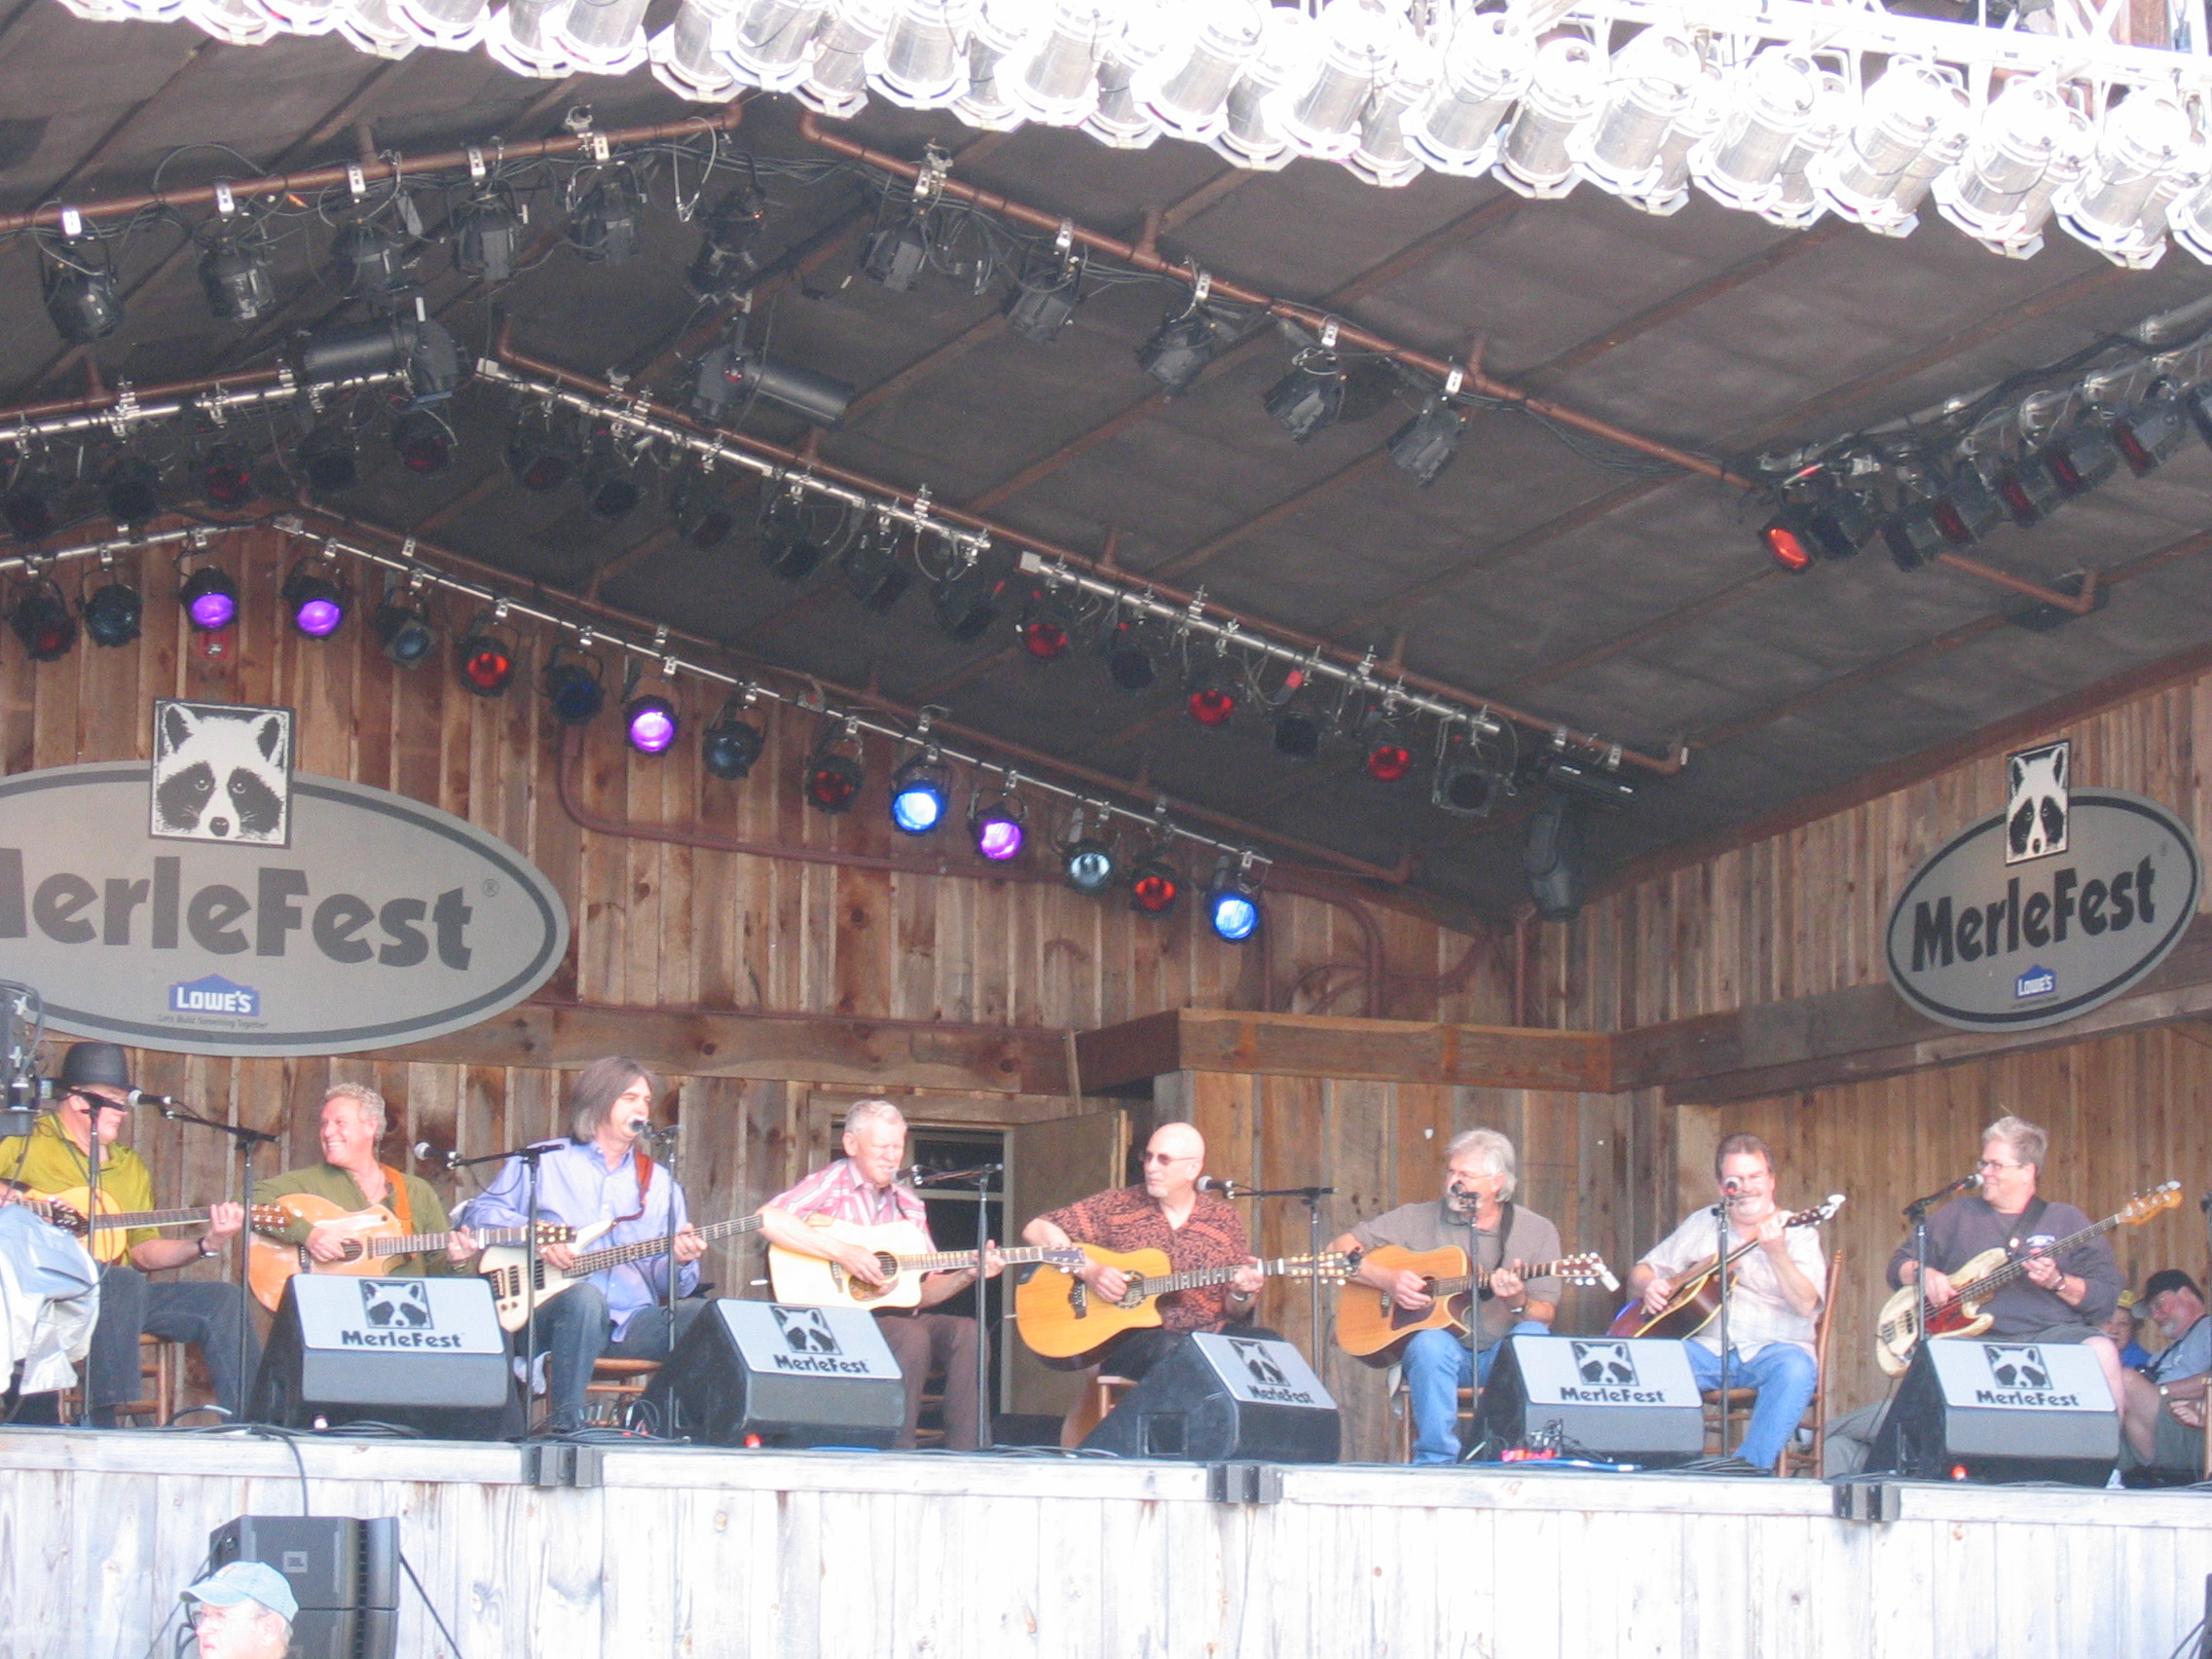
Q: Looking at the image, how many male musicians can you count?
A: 8